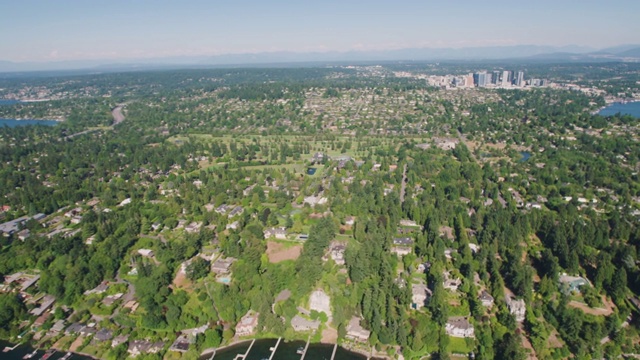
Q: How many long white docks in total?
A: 4